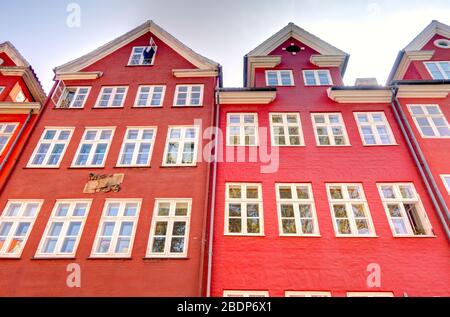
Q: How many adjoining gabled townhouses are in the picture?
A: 4